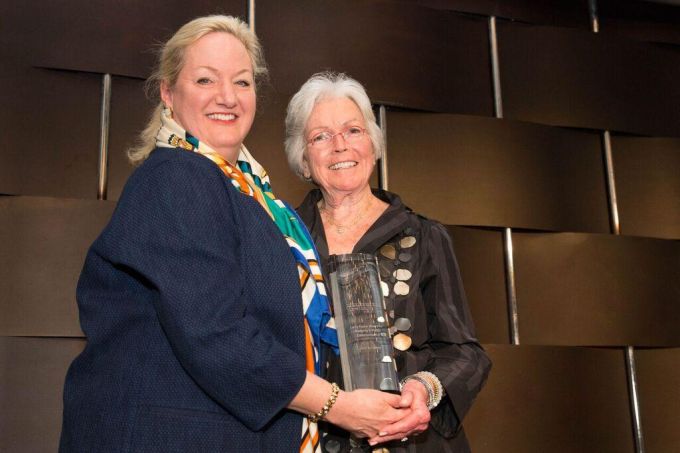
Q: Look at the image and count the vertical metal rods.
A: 8